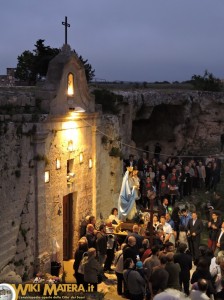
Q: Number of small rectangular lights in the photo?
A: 4